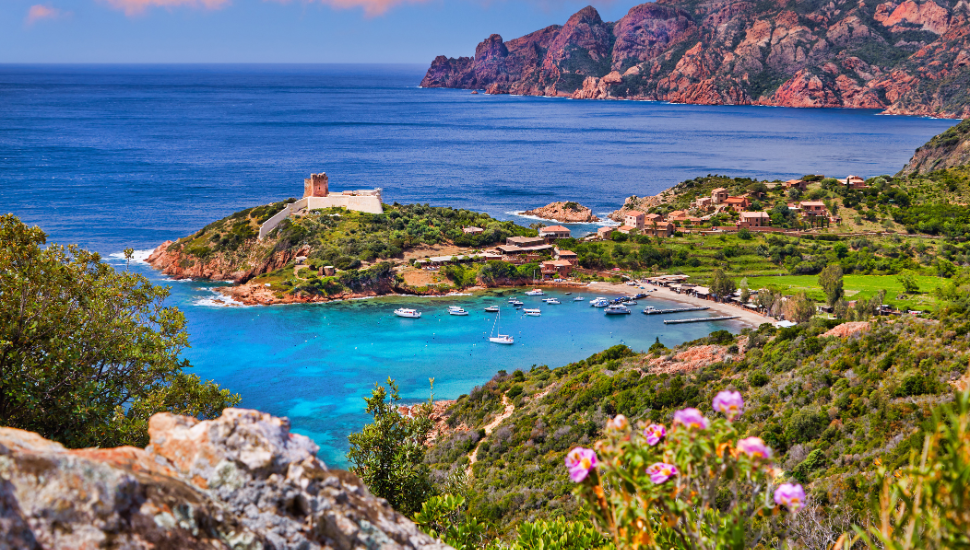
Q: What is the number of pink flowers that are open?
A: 7